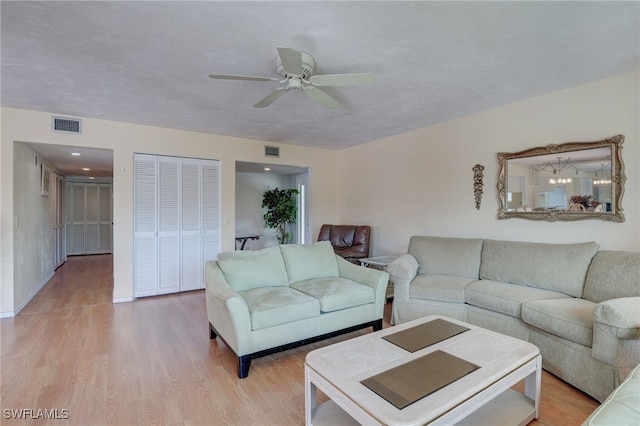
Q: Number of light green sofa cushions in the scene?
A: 4